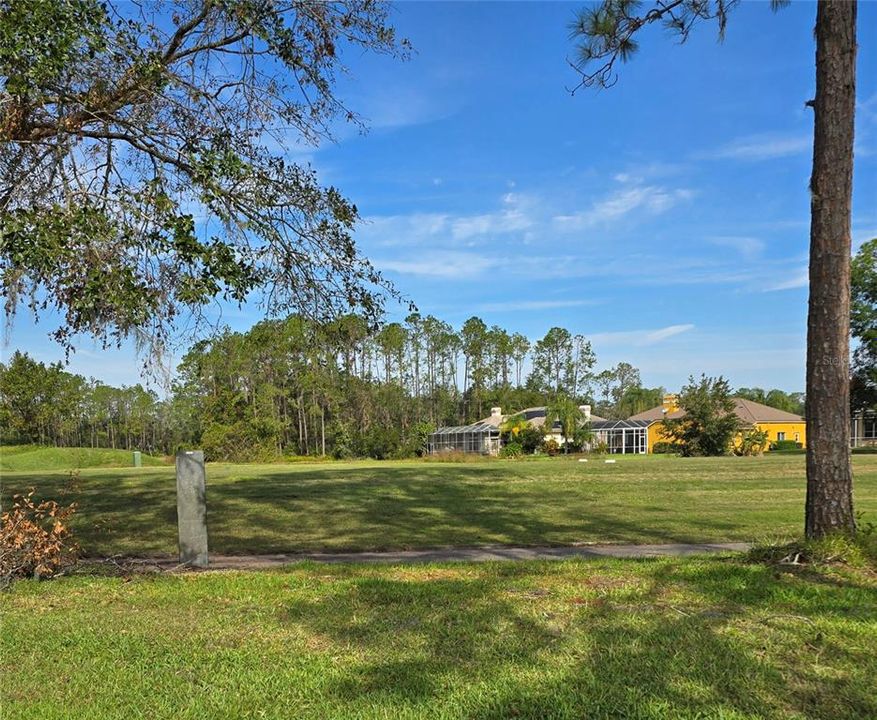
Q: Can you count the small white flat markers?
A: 2